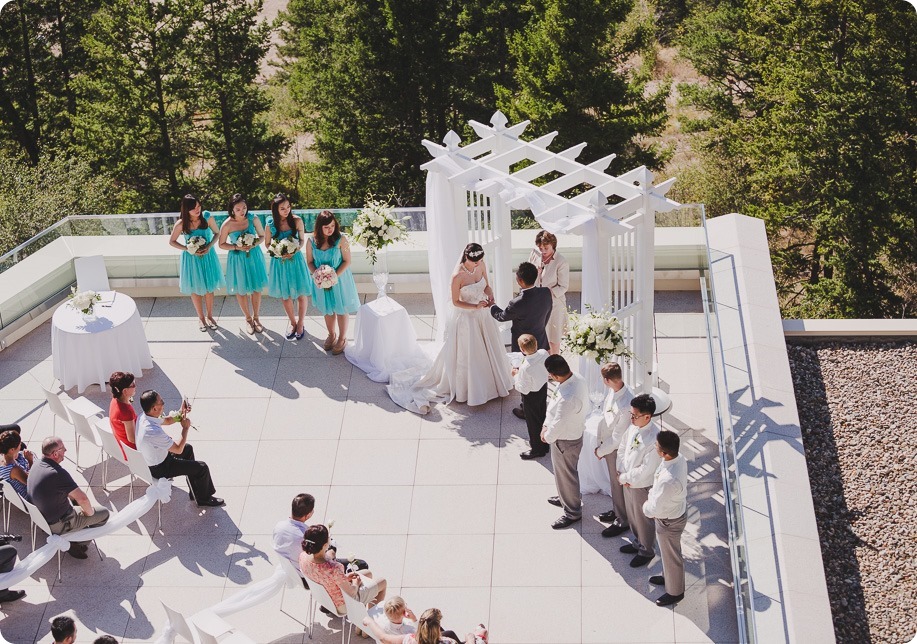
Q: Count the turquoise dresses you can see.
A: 4